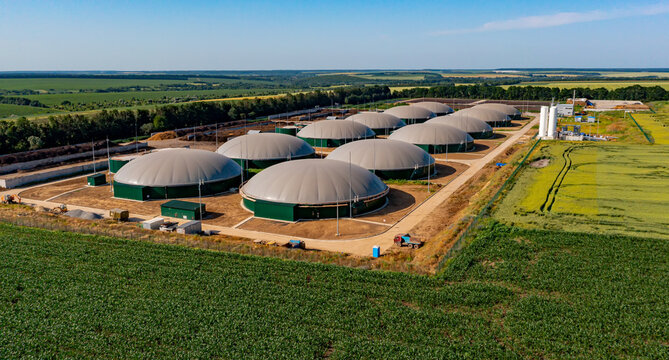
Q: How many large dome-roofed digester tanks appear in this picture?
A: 12